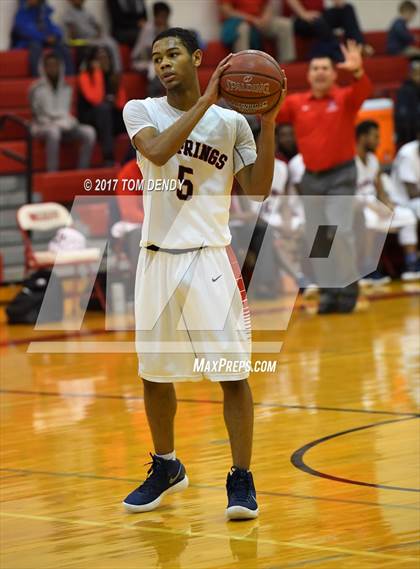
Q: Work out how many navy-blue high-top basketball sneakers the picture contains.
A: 2